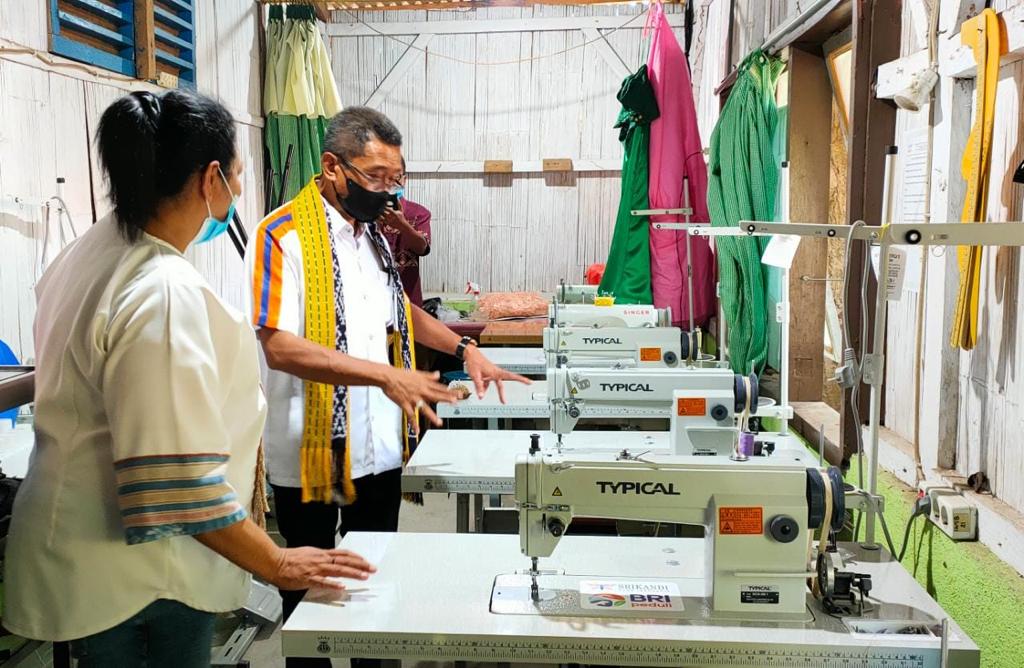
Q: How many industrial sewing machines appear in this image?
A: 5